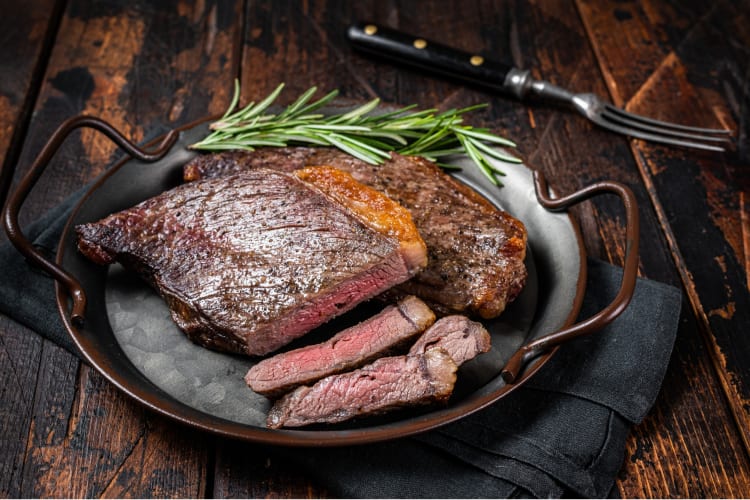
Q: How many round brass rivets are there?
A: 3